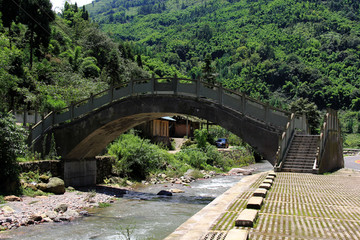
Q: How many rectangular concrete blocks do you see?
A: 8